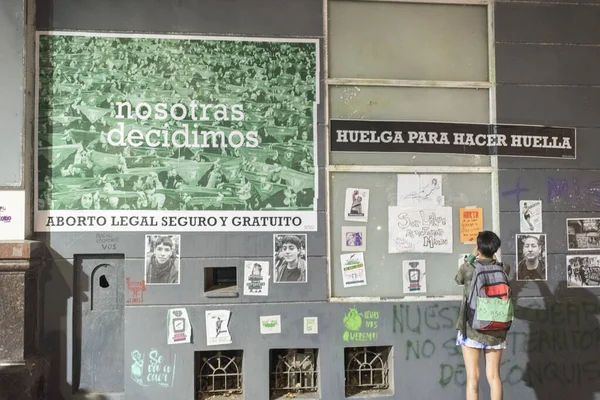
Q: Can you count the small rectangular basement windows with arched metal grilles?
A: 3